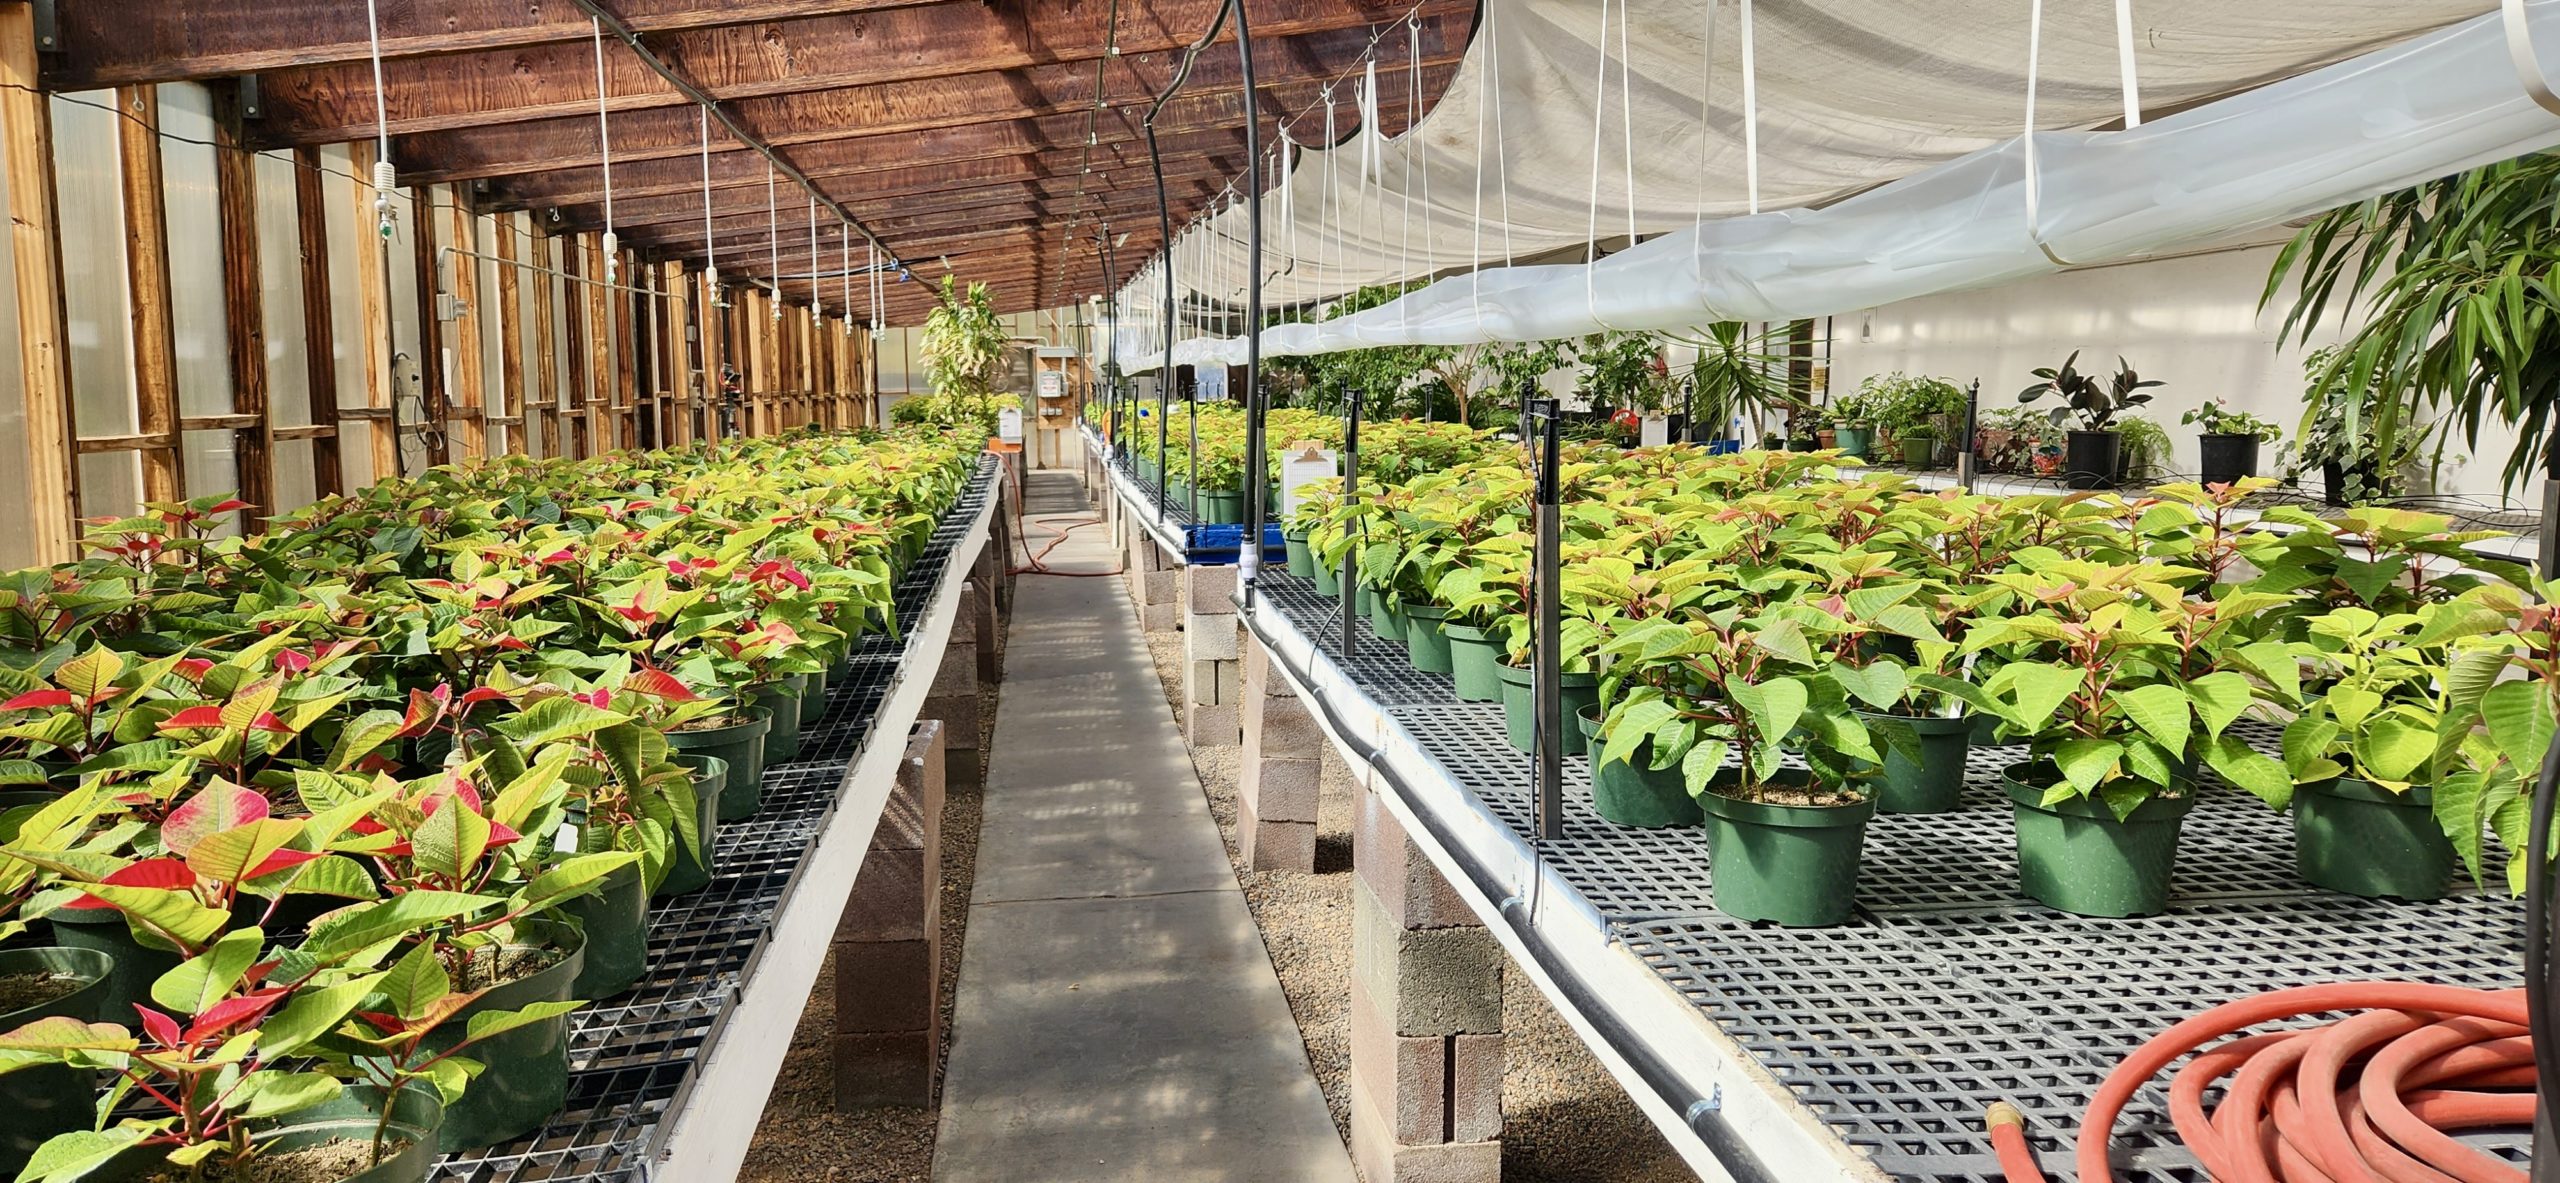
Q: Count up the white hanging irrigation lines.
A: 8